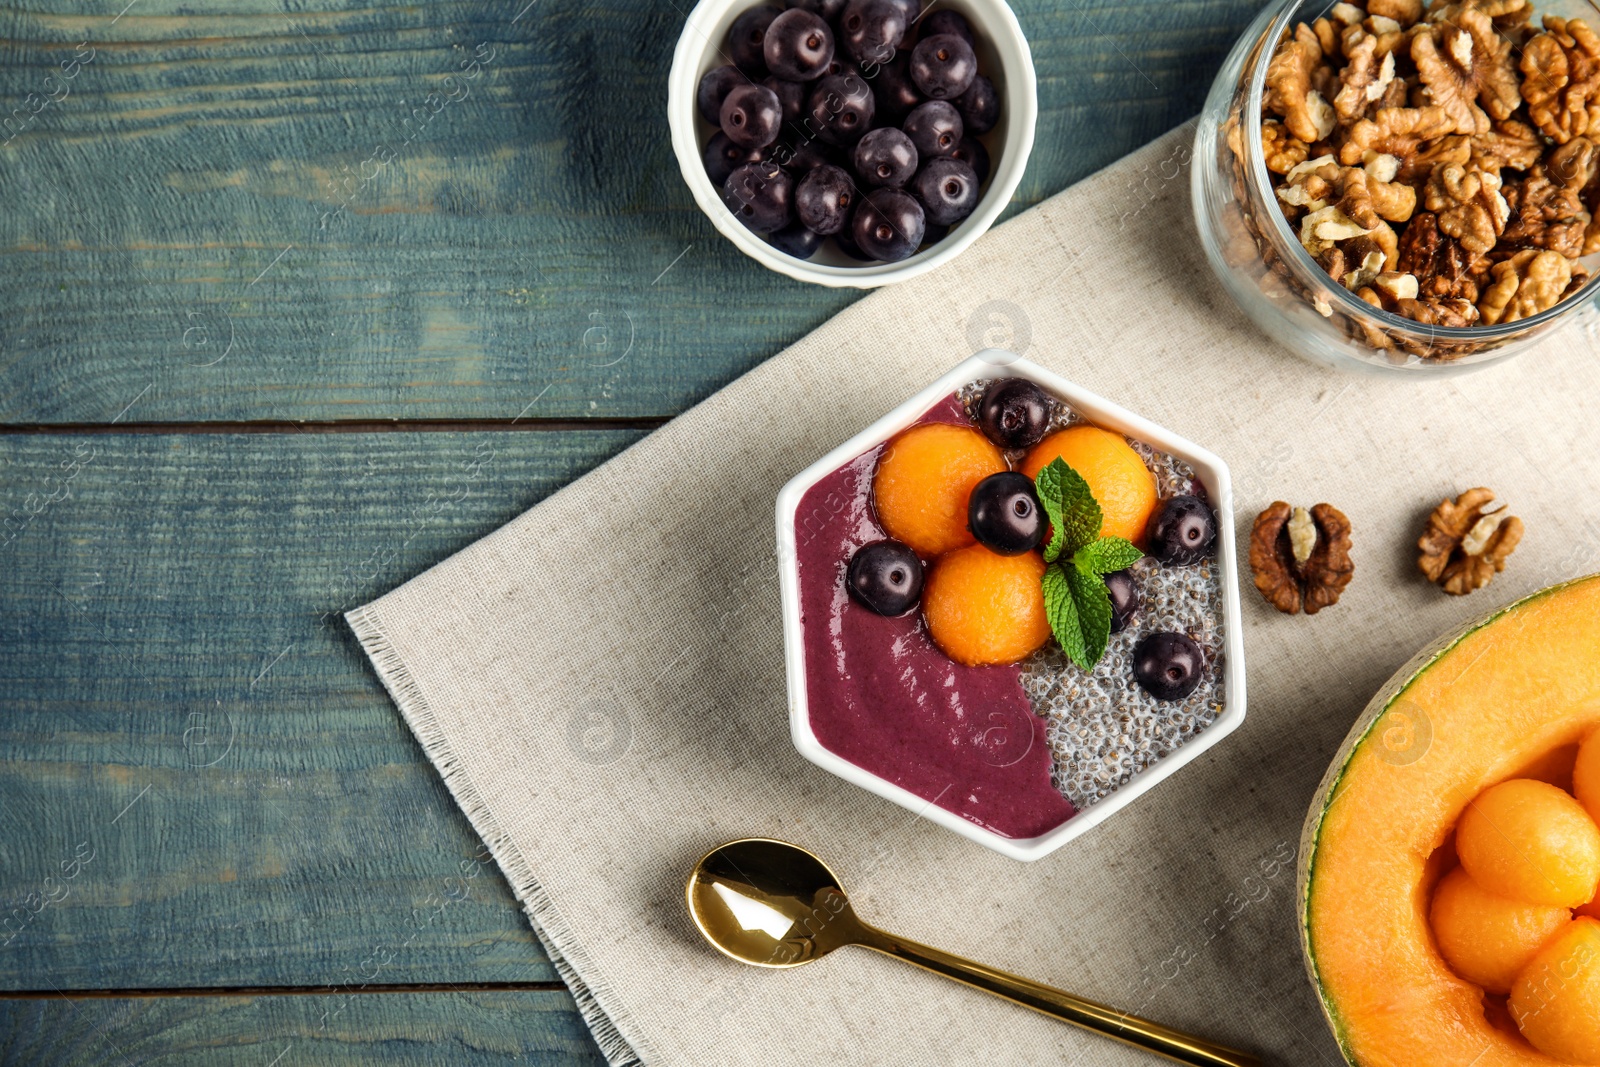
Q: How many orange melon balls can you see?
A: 7